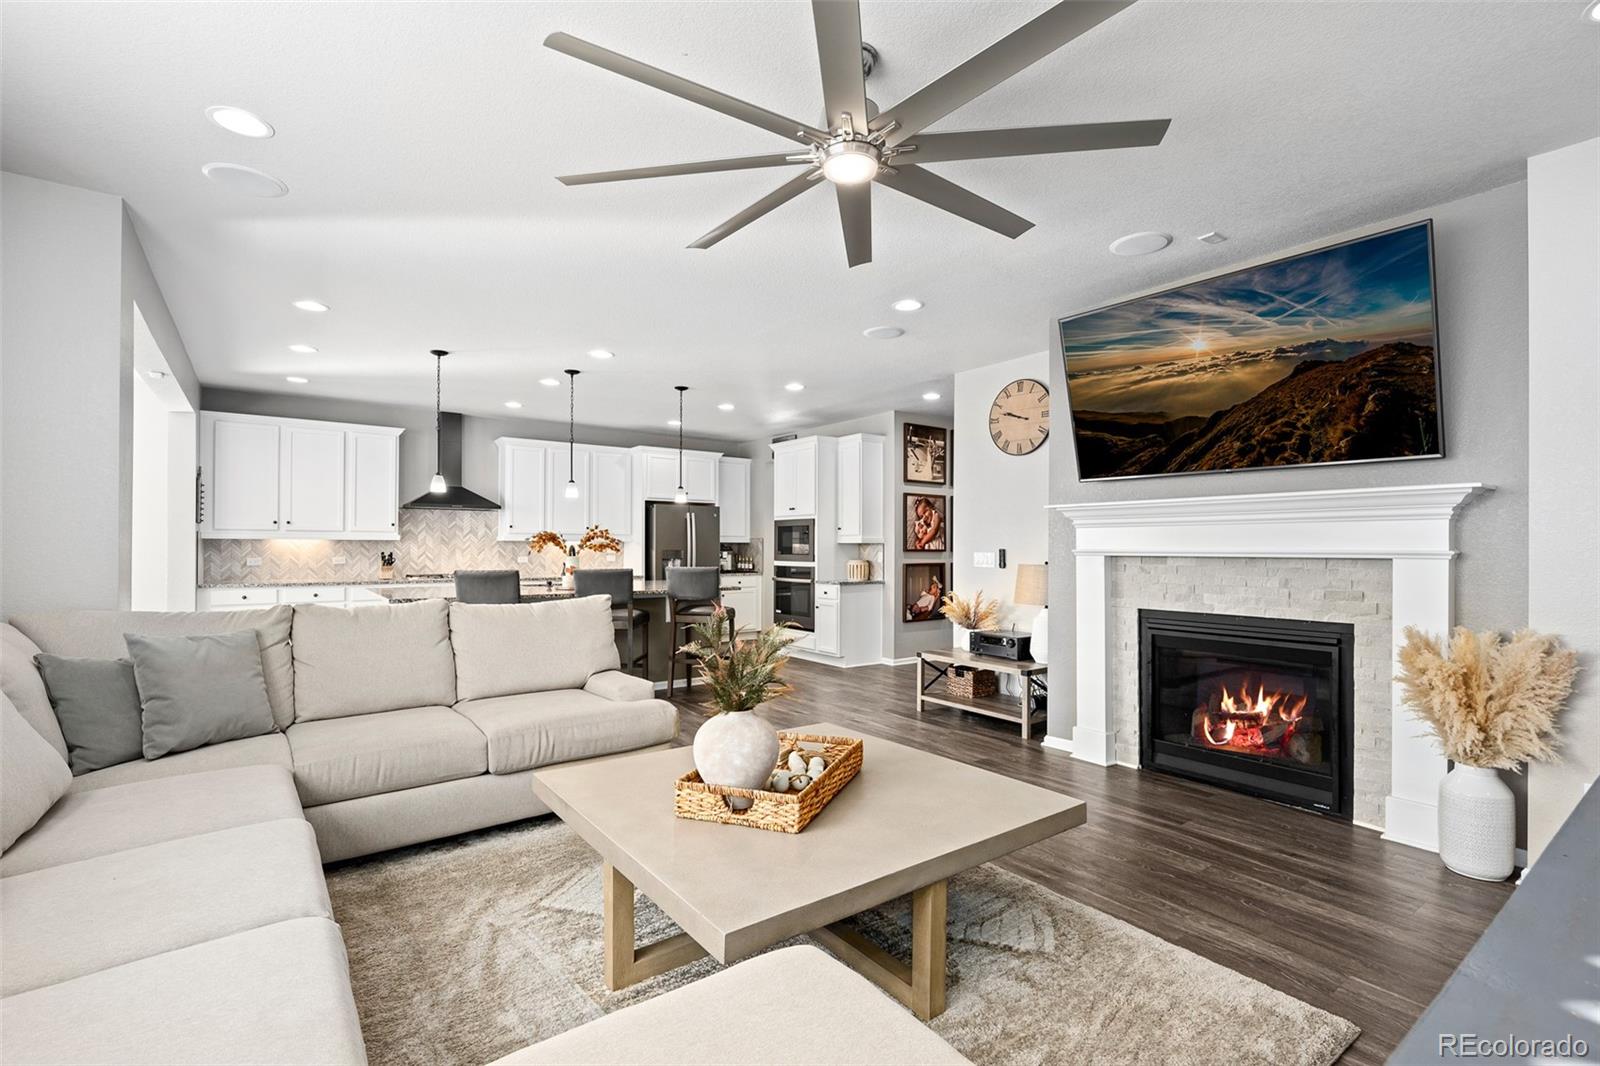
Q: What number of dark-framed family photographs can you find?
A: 3